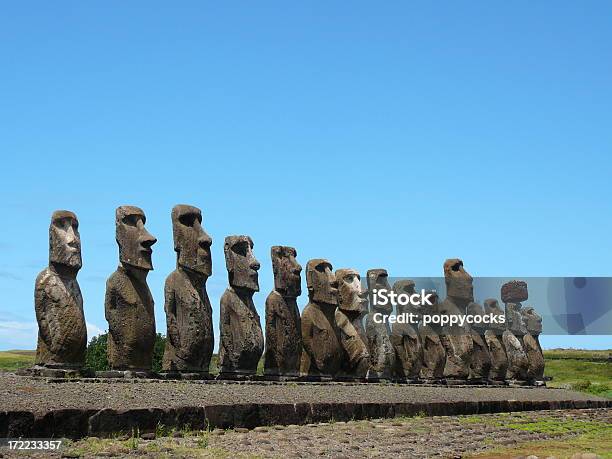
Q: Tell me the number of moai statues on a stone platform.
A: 15